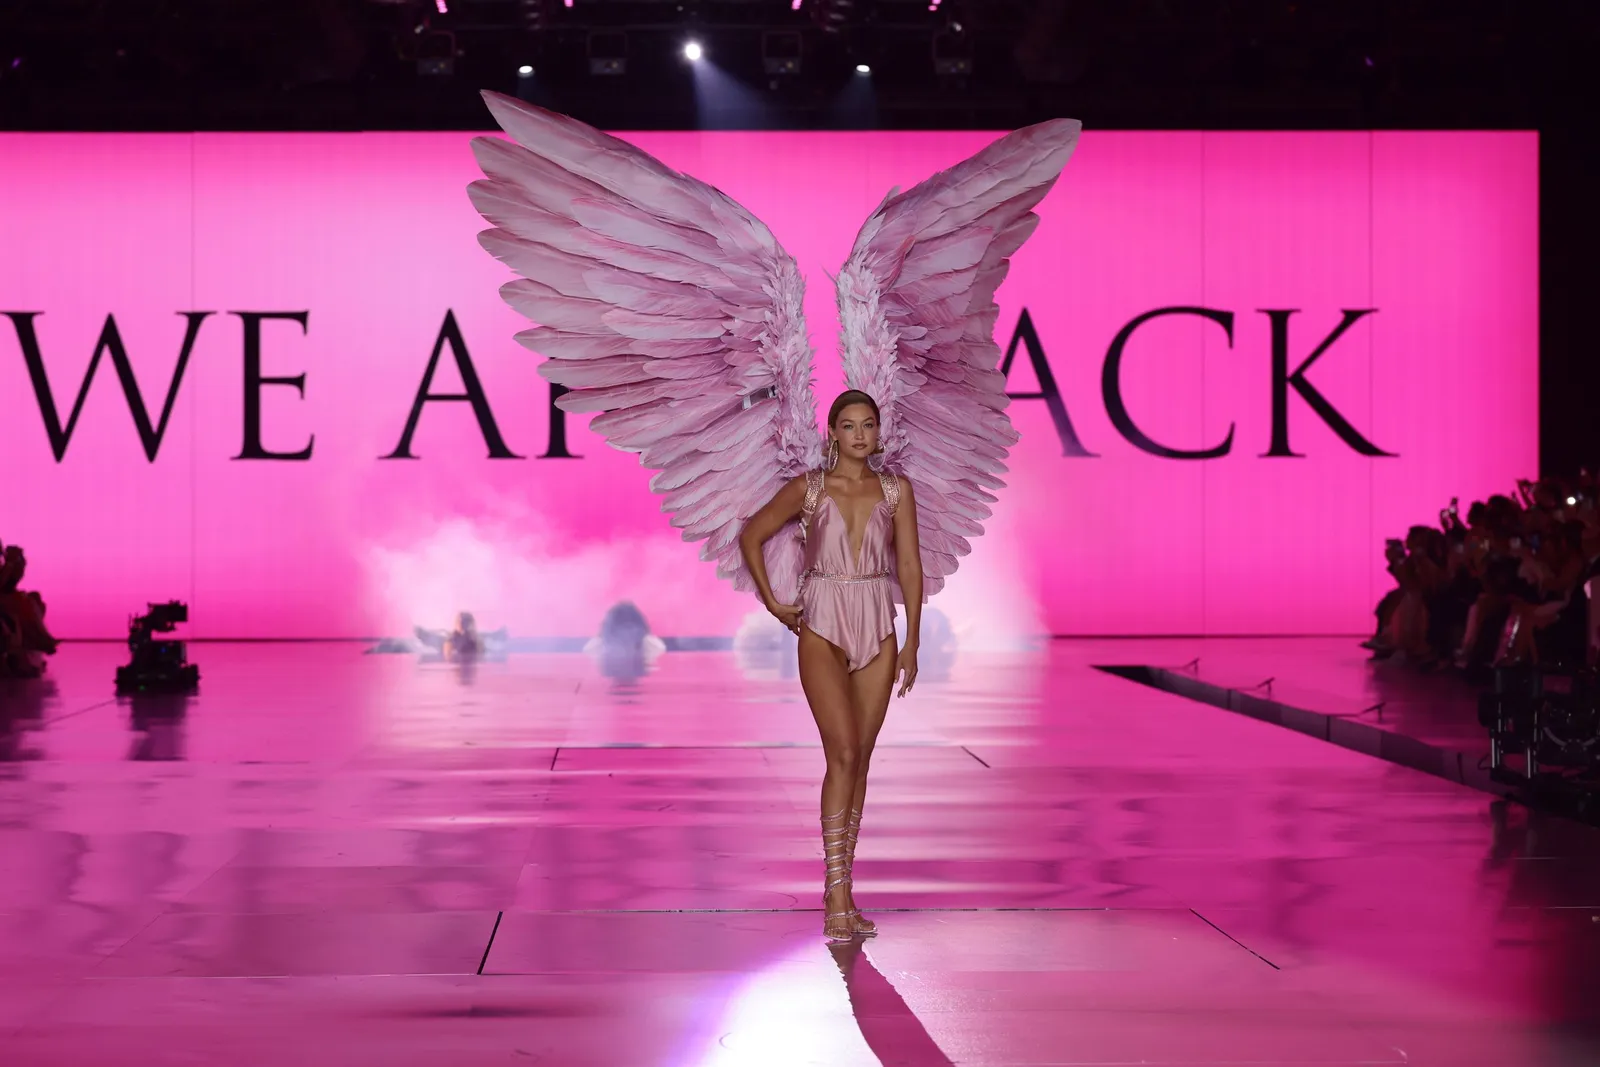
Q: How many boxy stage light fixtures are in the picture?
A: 4